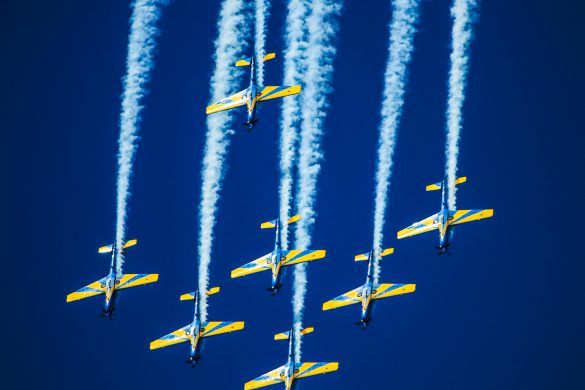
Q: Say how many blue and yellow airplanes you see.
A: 7